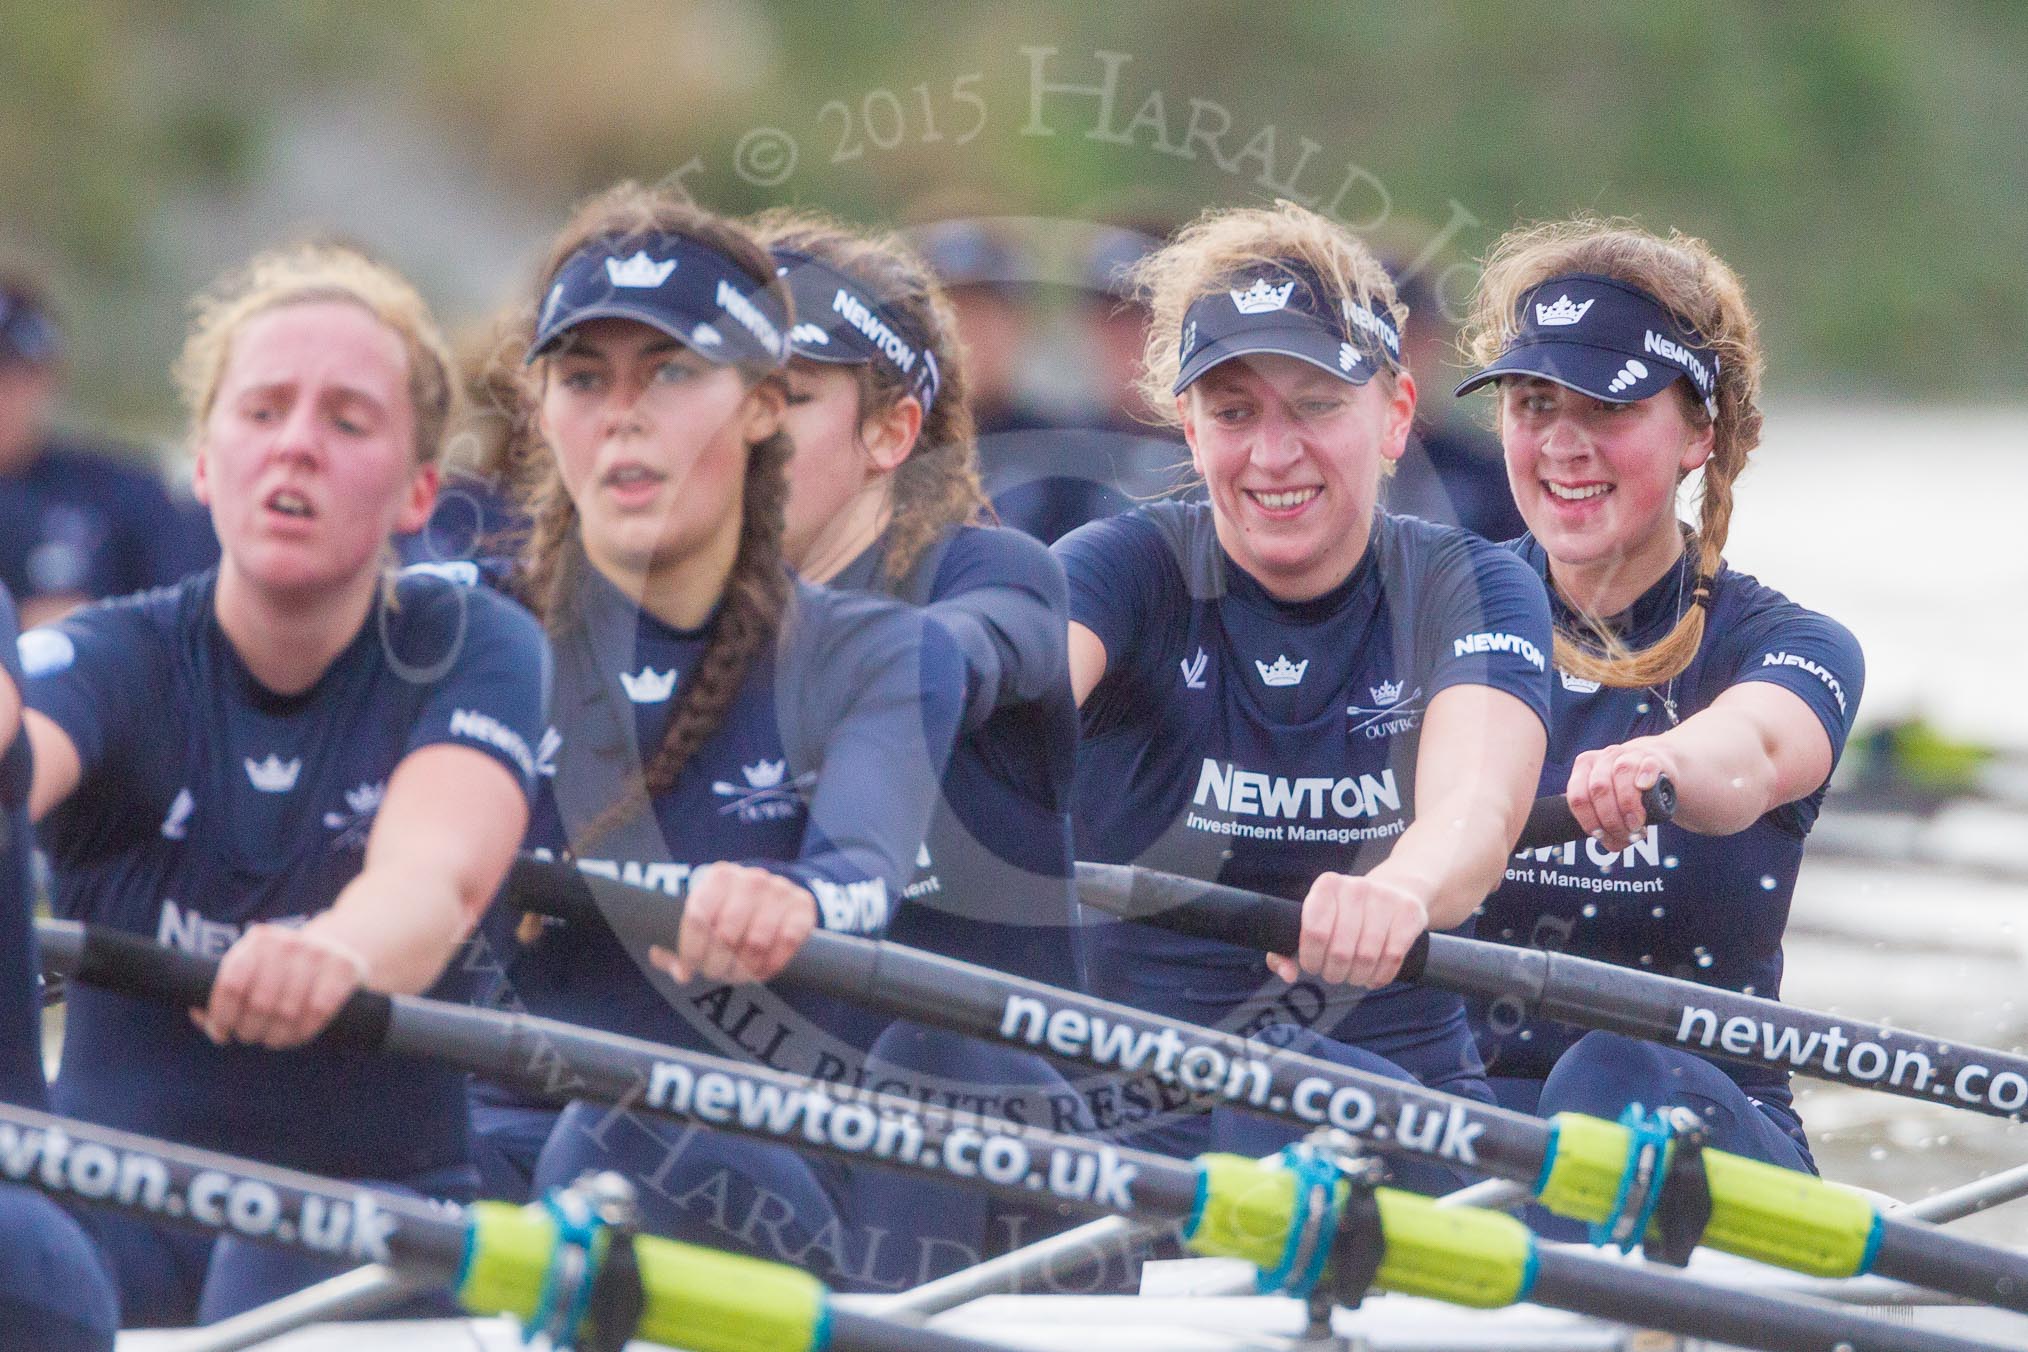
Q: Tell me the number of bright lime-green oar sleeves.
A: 3